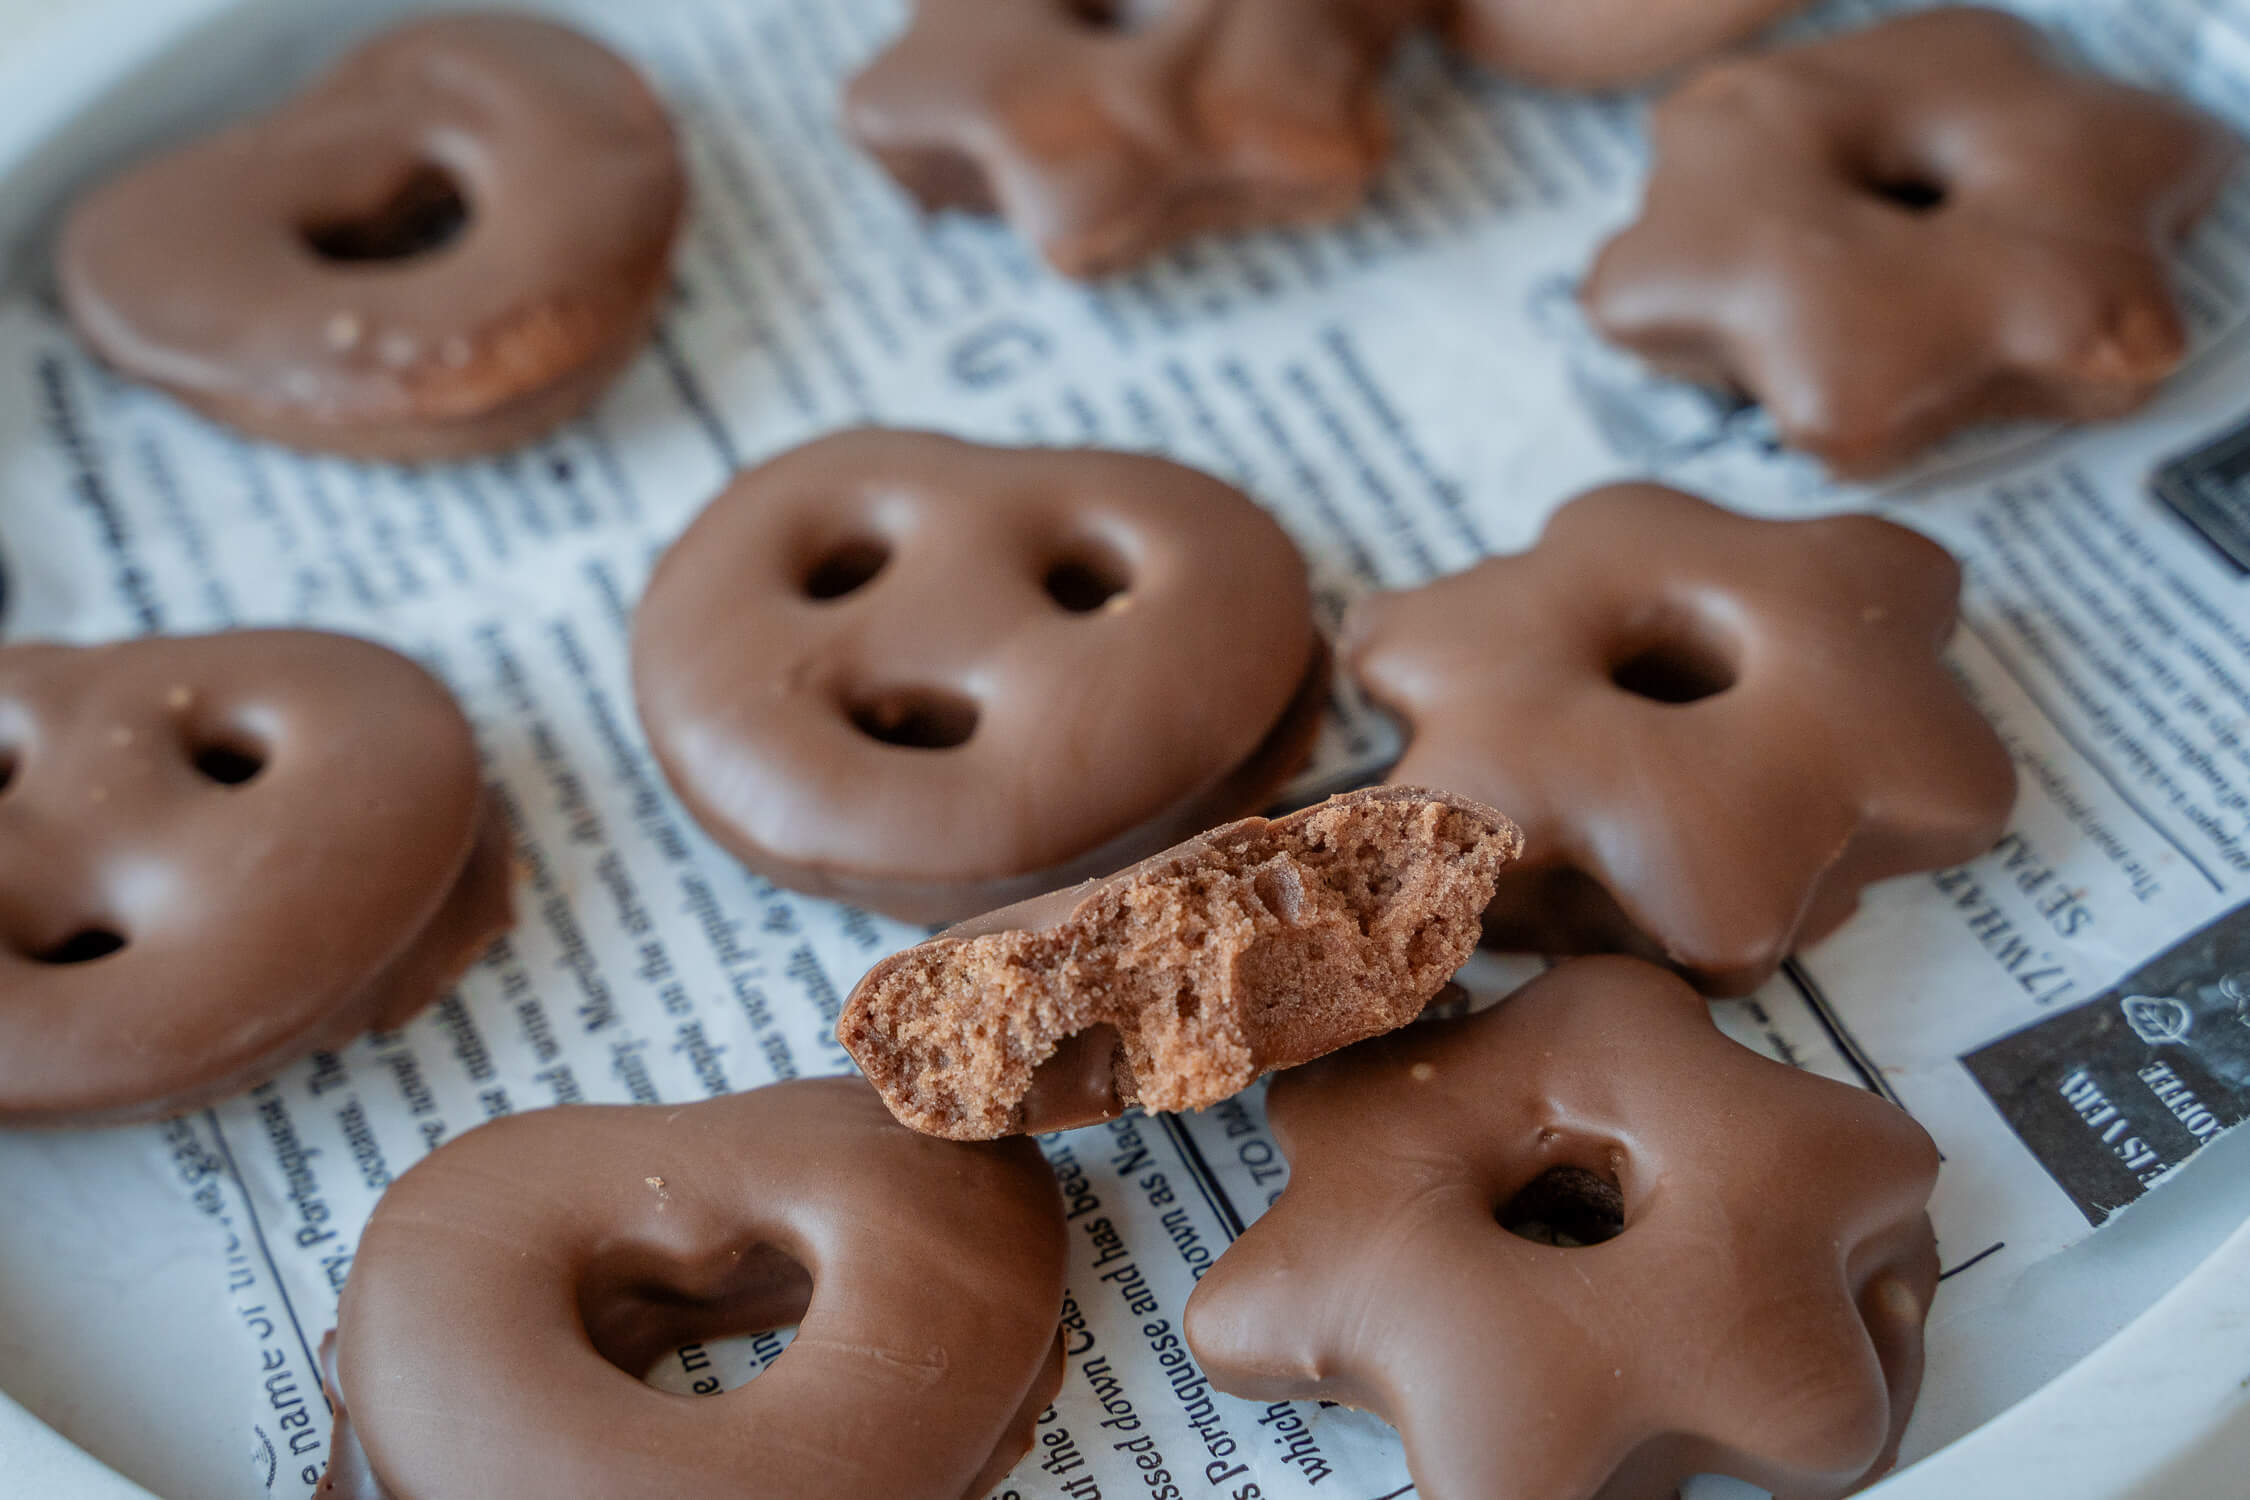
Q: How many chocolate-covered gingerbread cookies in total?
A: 10